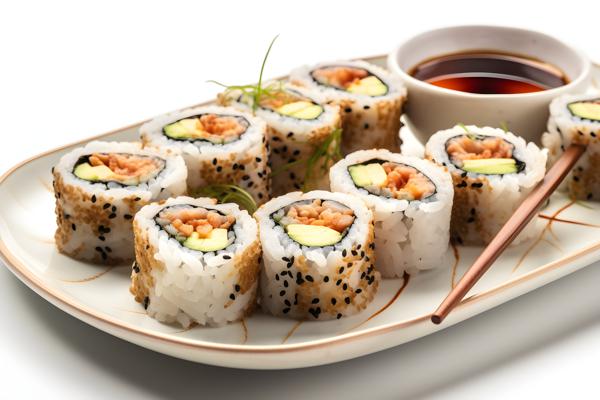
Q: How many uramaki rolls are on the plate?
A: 9